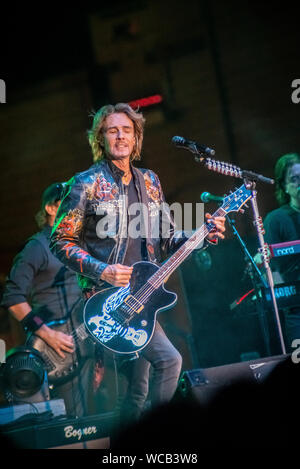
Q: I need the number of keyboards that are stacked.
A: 2